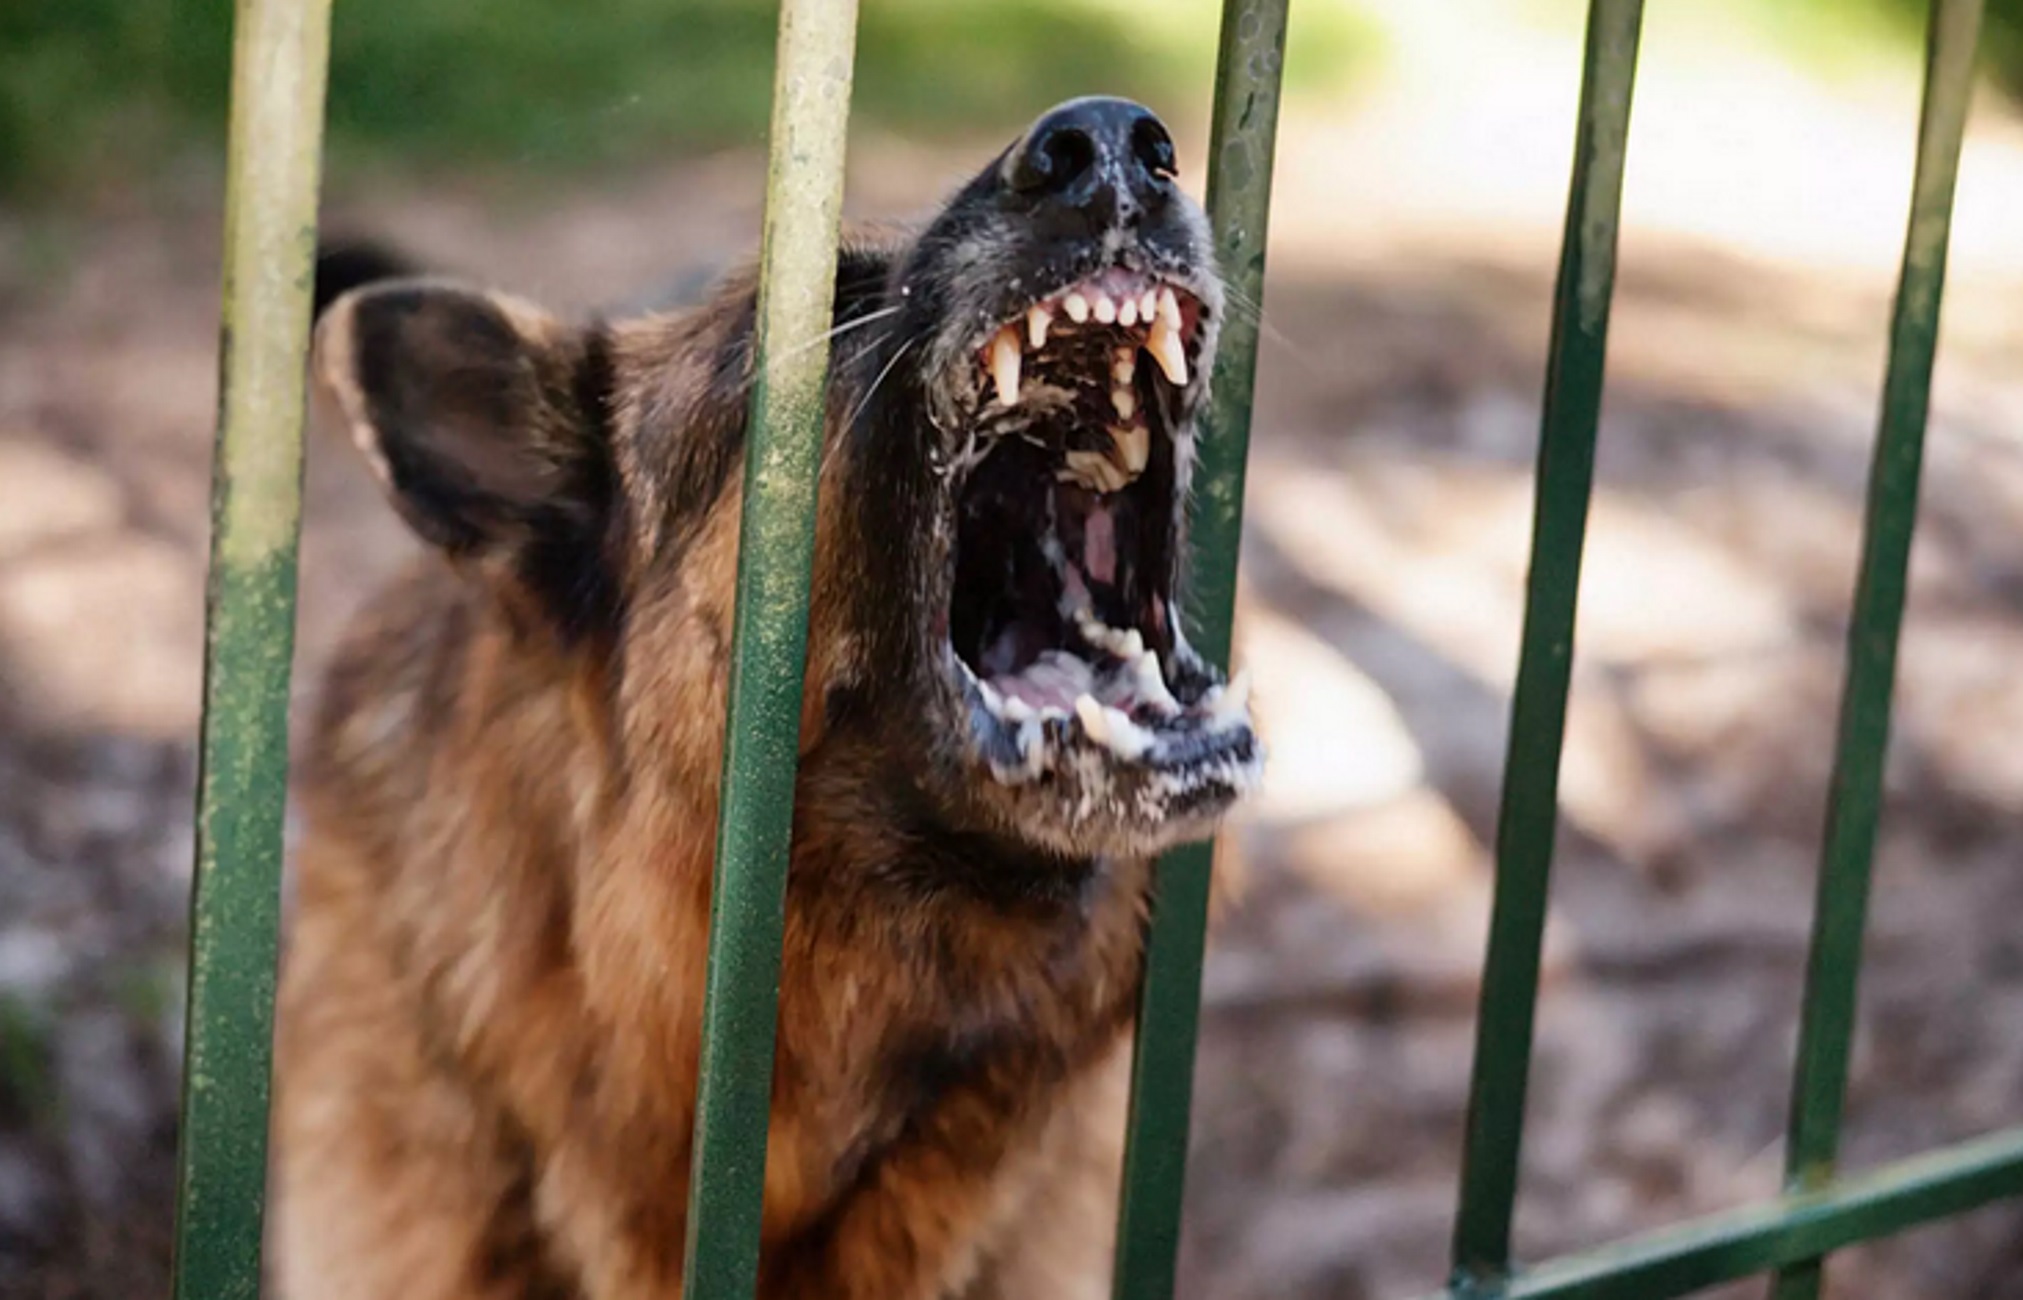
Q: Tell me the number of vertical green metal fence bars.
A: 5